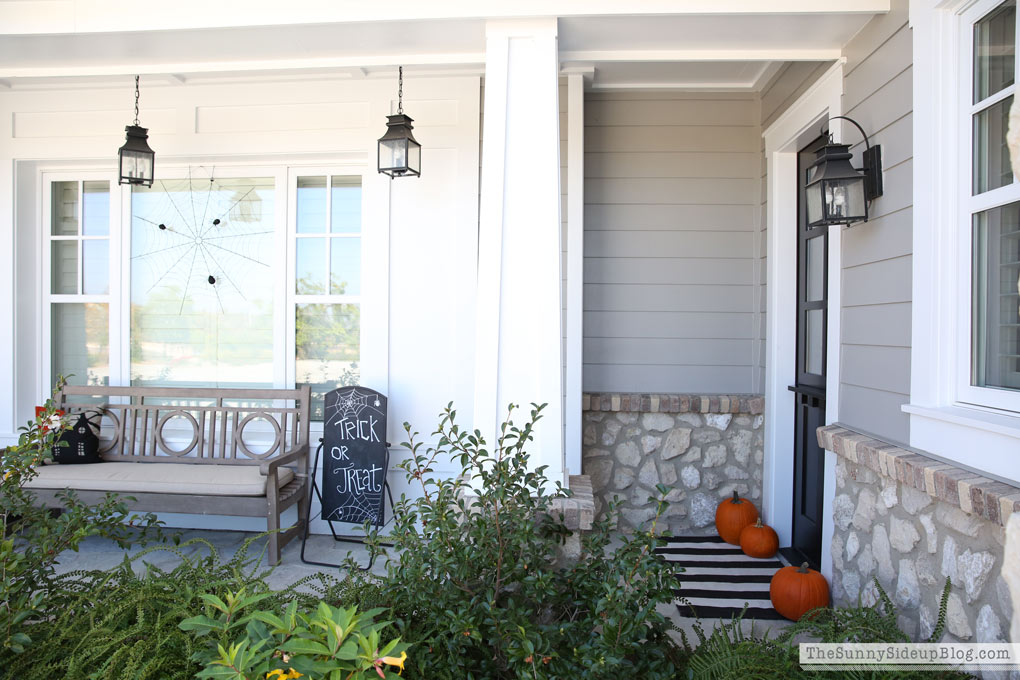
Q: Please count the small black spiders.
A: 3